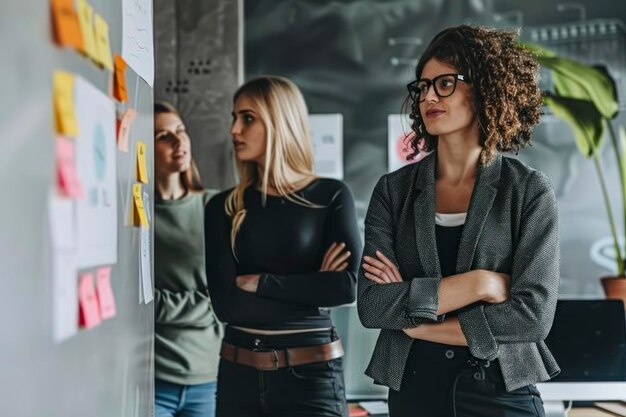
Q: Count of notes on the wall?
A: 11